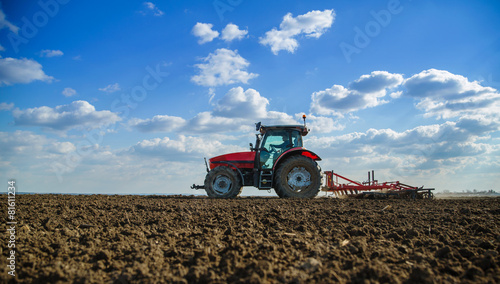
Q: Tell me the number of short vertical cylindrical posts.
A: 2